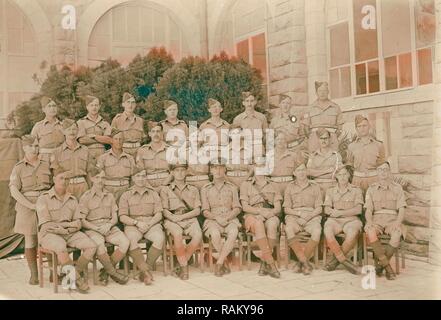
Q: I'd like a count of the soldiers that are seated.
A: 9